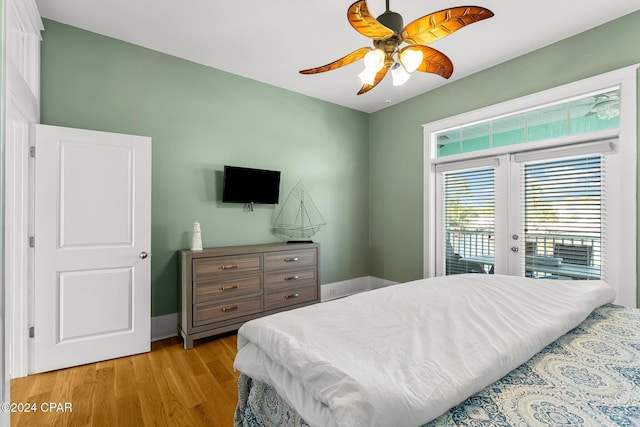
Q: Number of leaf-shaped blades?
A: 5